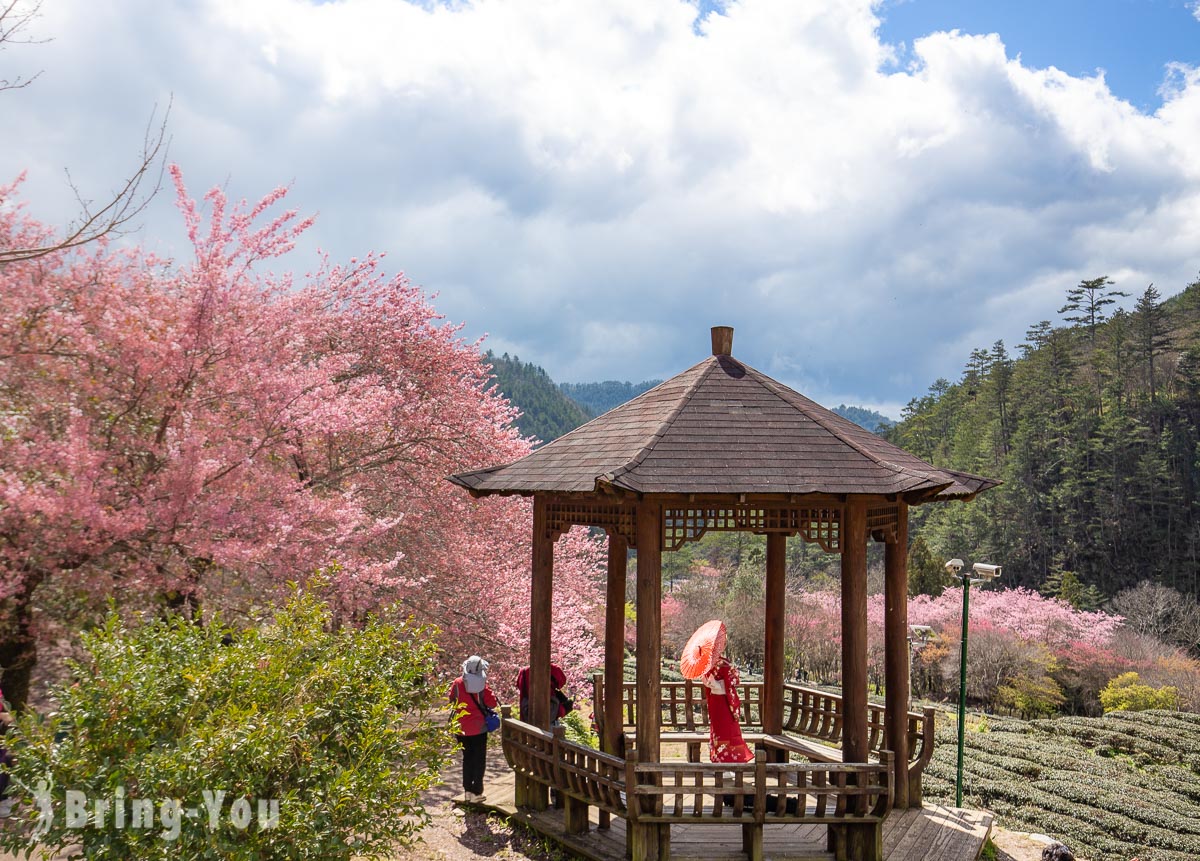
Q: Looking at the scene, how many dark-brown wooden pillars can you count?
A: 6